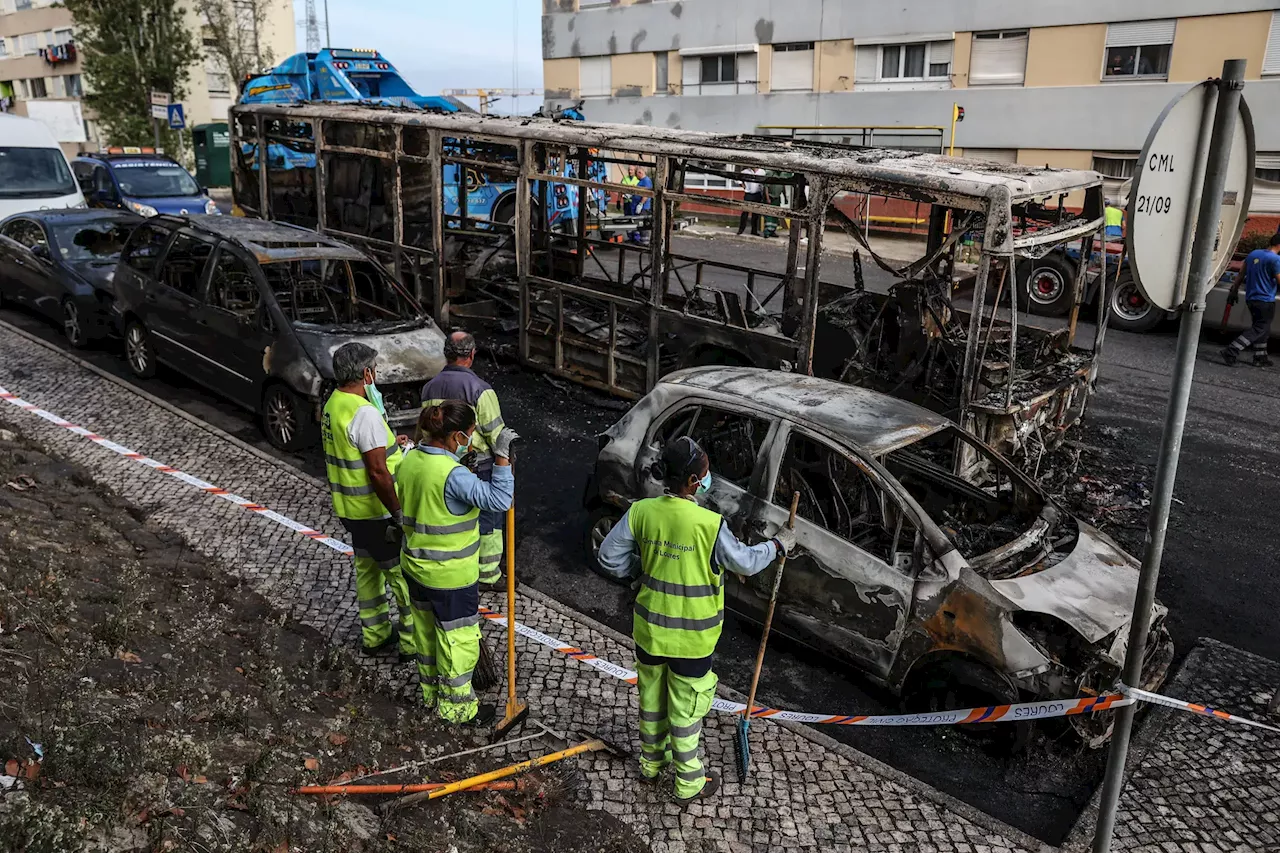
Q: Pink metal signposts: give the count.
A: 0